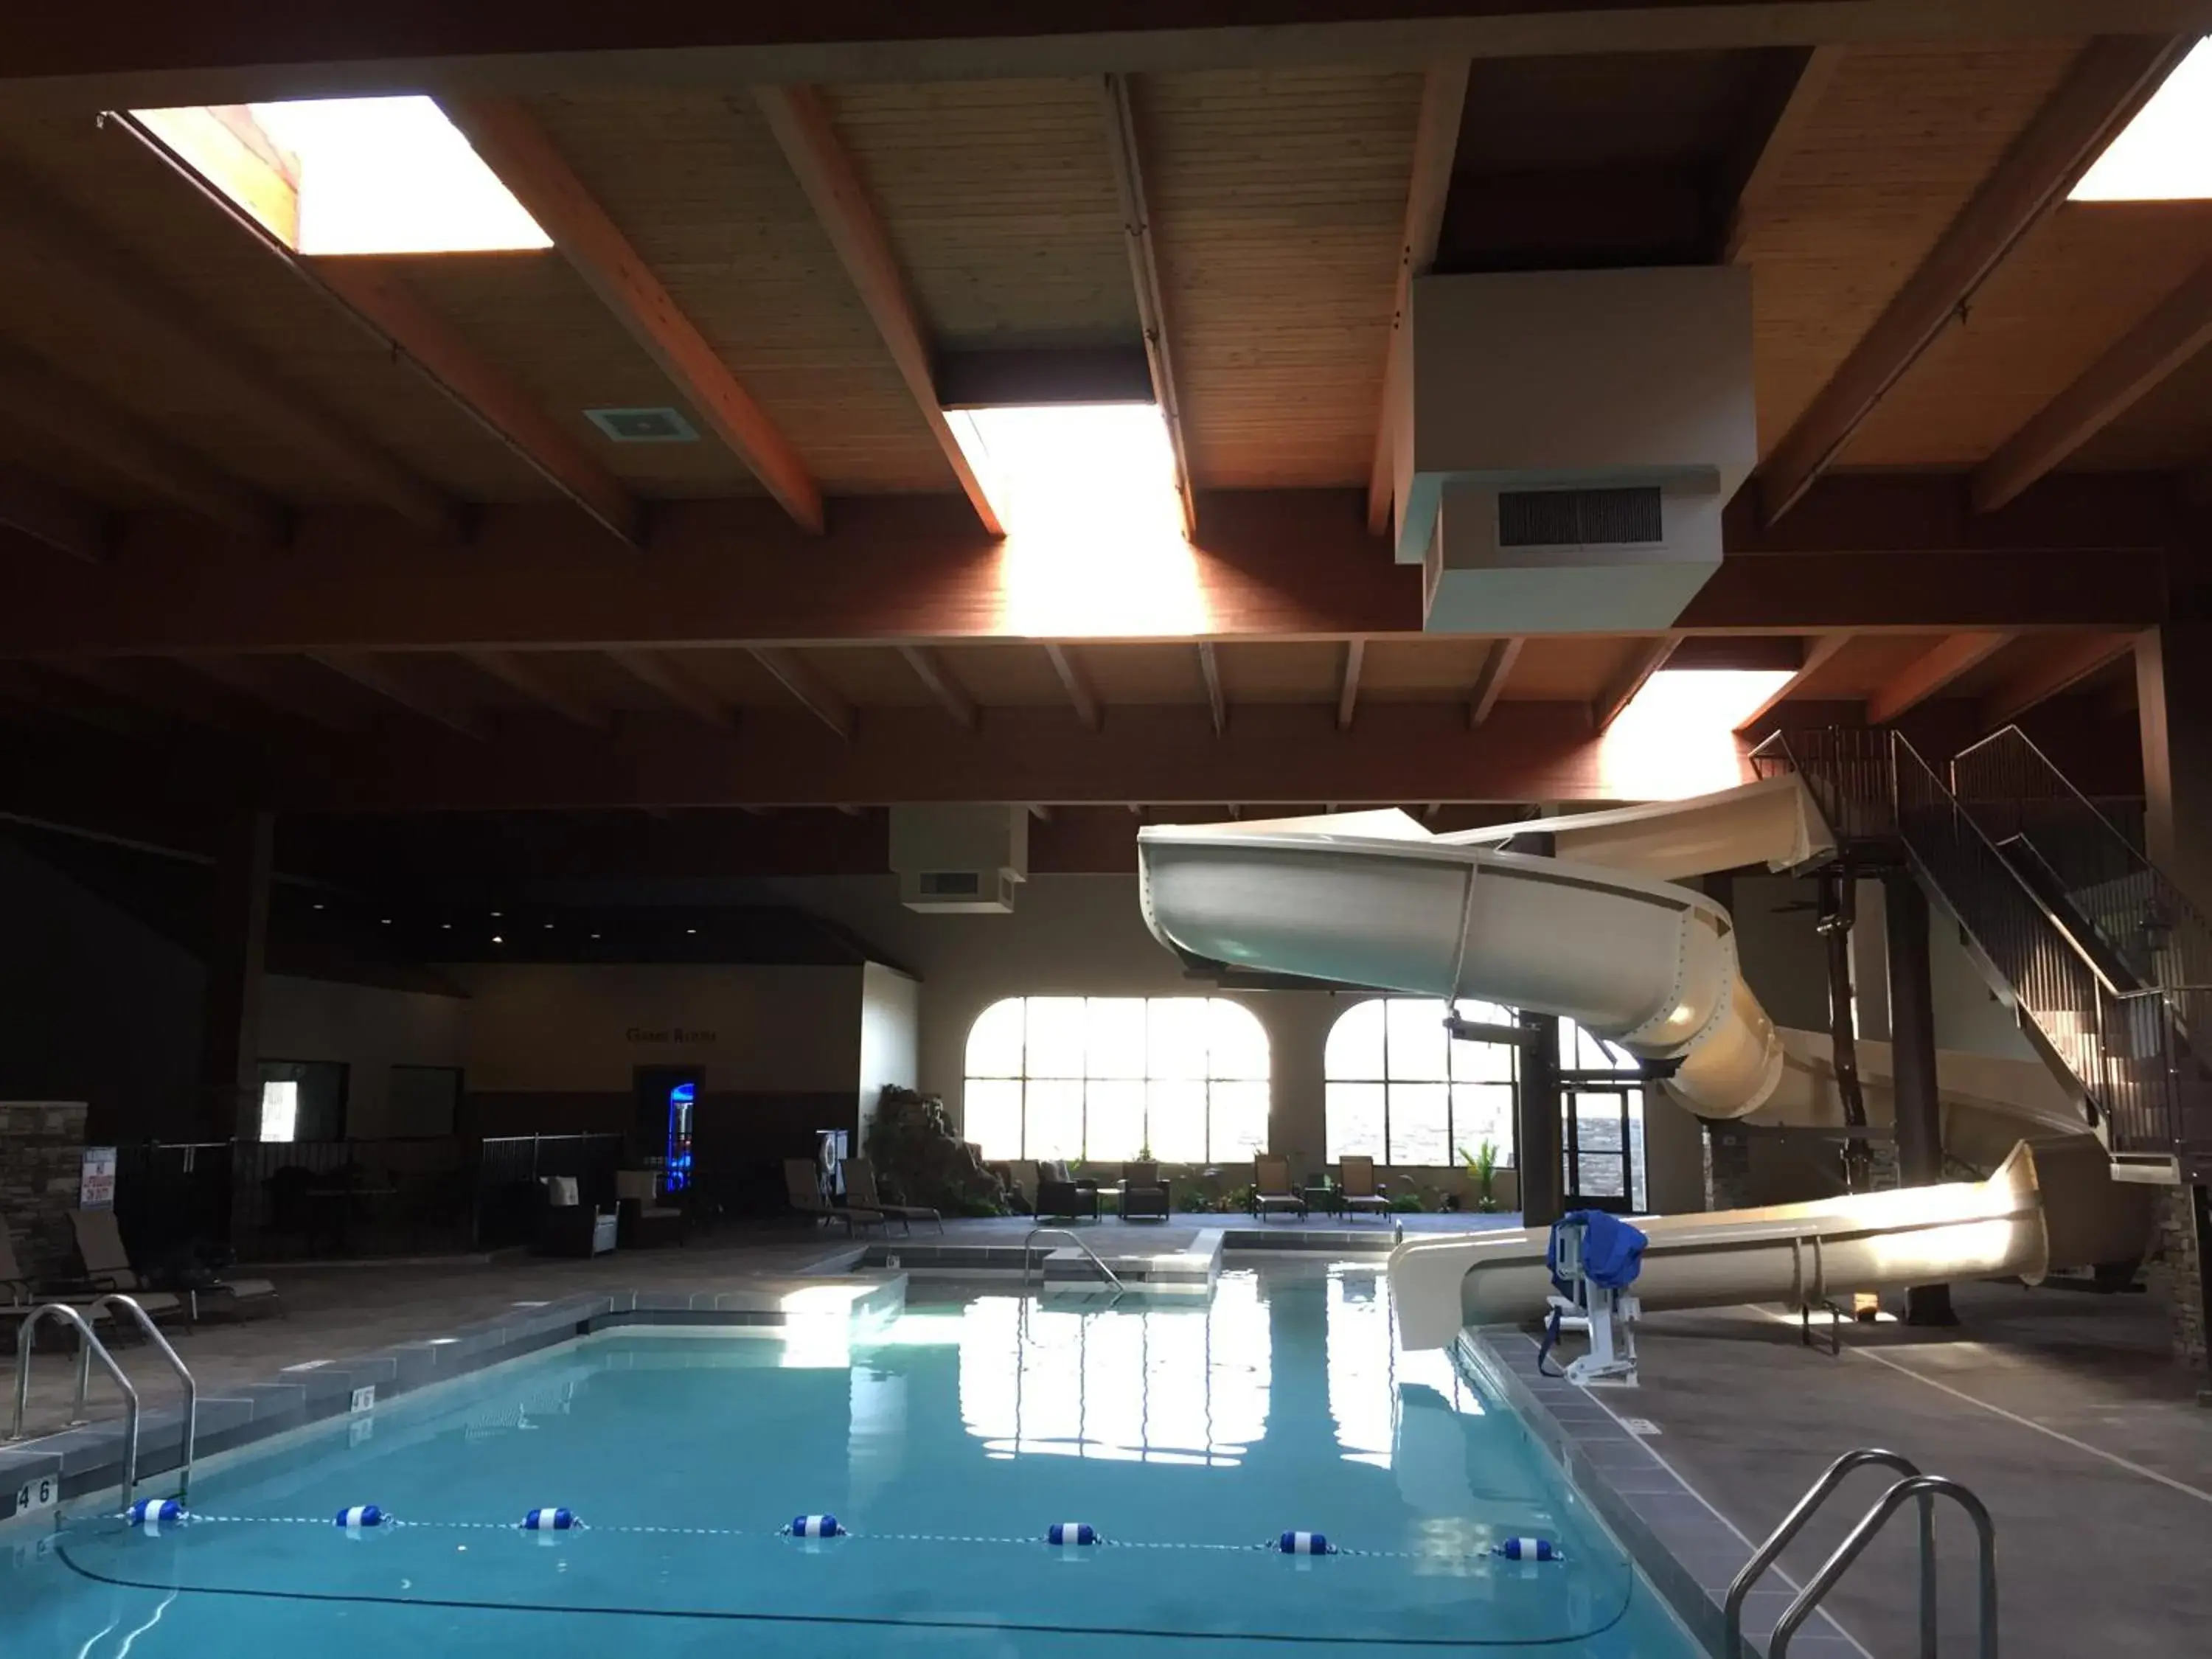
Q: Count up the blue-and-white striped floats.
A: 7